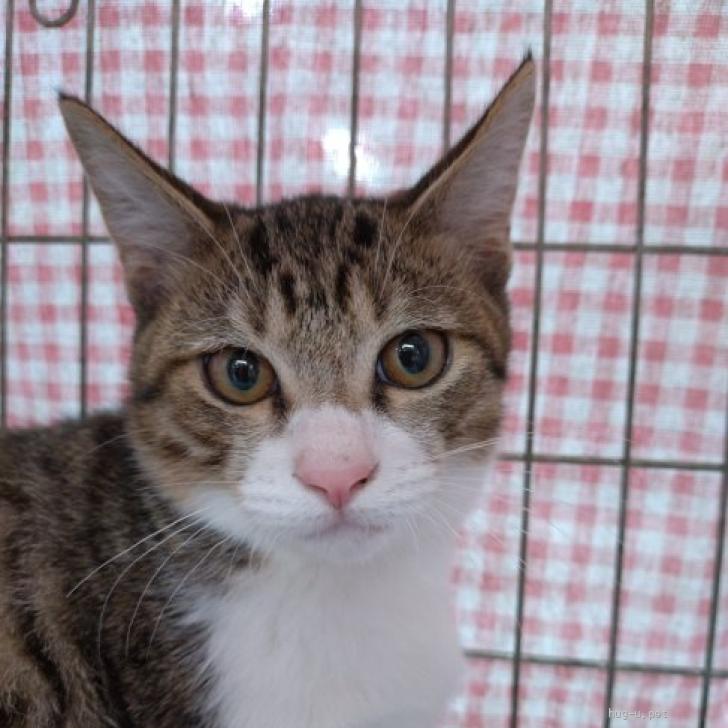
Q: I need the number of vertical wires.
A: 9